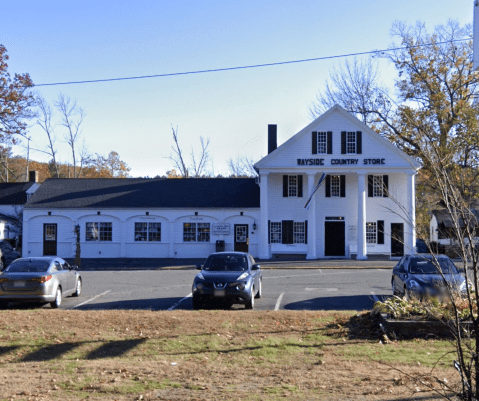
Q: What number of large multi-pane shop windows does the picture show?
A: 3